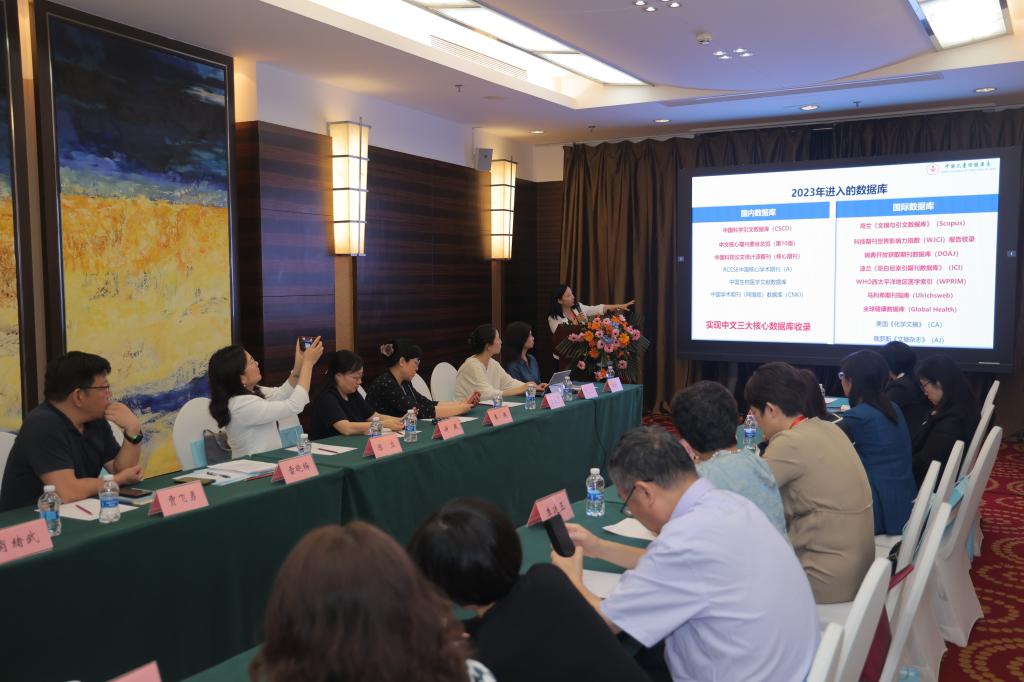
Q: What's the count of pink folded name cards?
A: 11